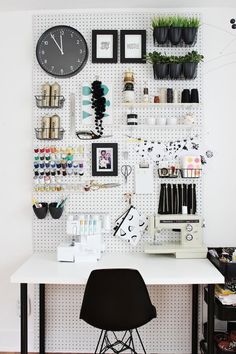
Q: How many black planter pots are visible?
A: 6